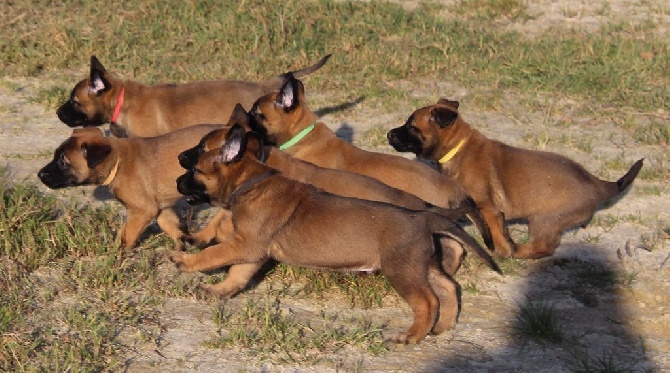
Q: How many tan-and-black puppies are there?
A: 6